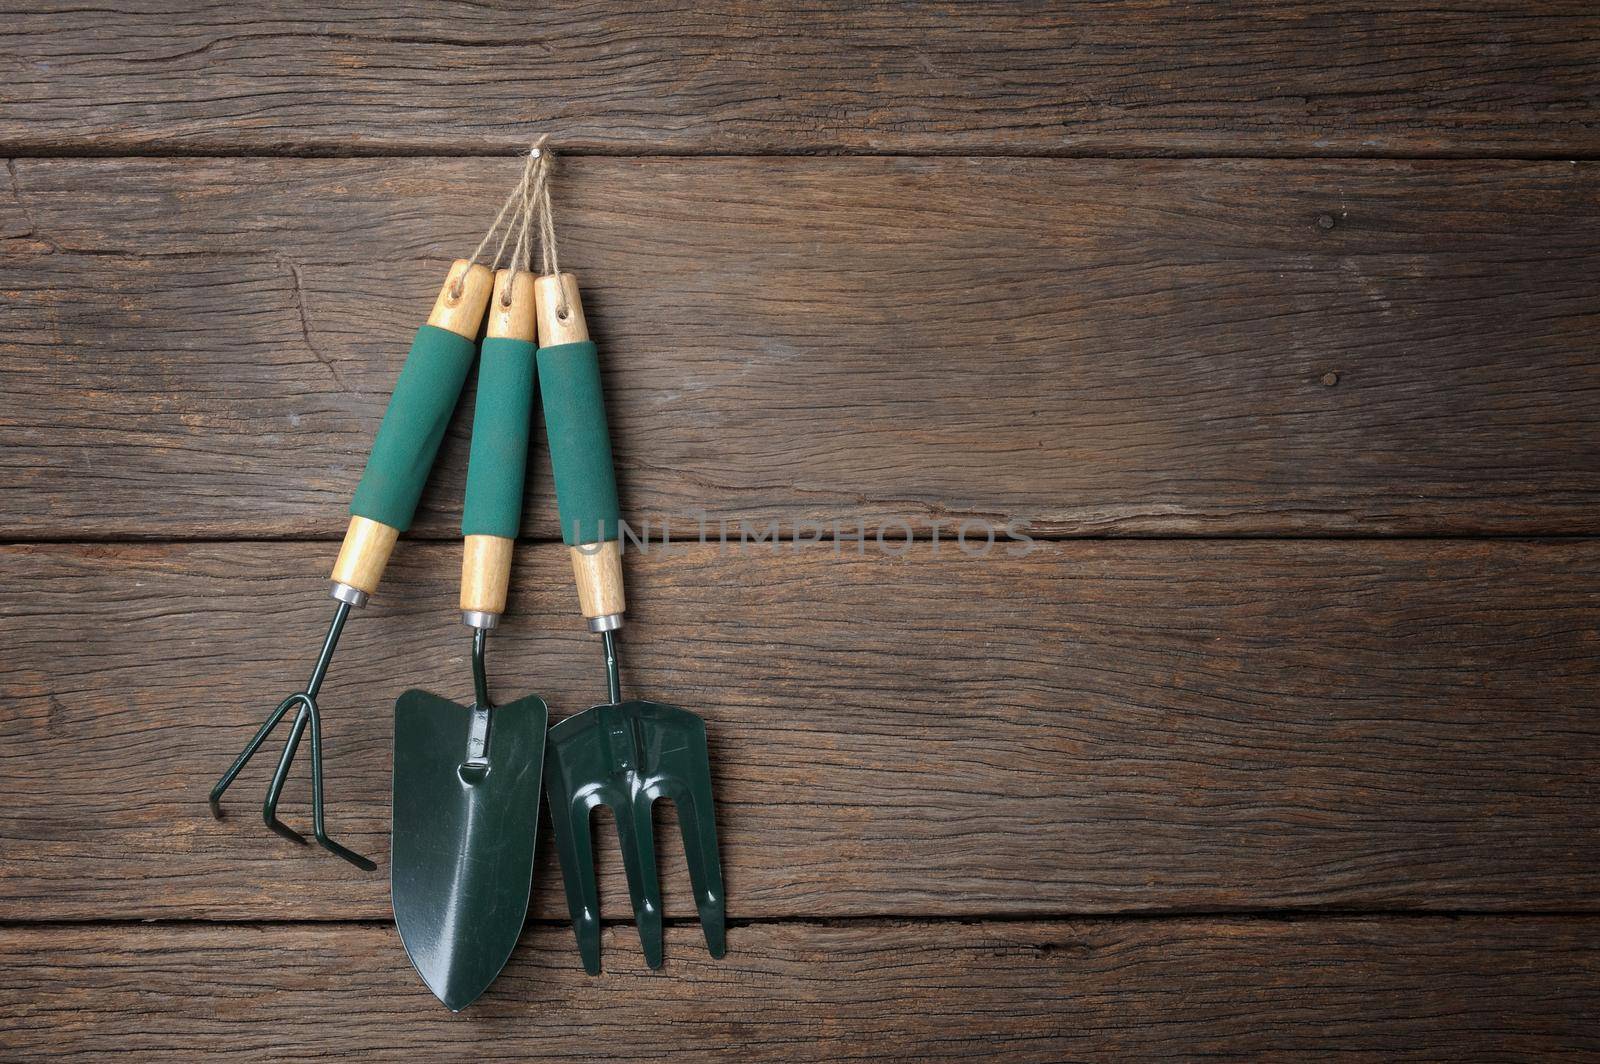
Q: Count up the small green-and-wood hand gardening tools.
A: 3